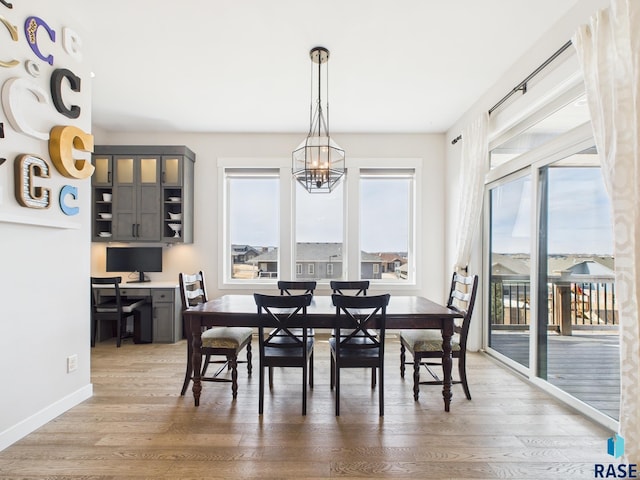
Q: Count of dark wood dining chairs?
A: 6